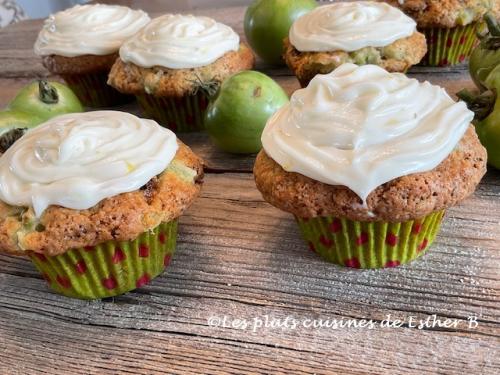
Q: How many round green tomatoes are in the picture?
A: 6